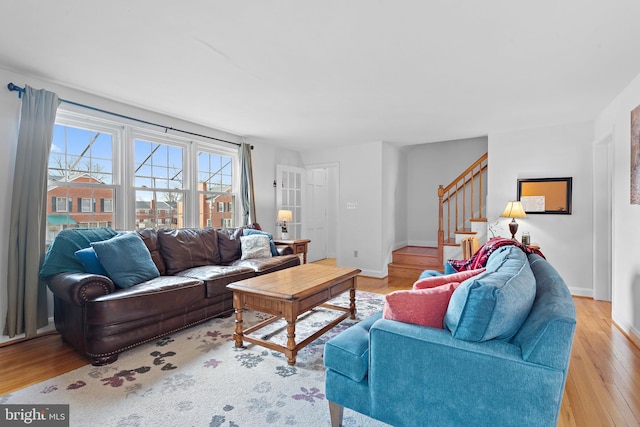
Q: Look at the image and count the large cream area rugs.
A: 1